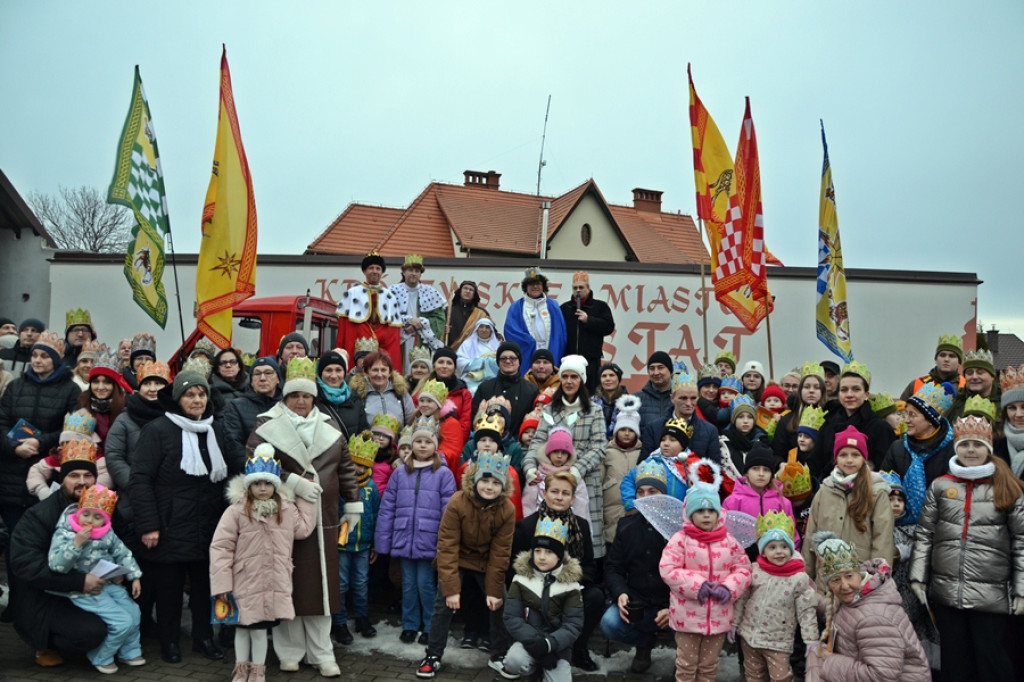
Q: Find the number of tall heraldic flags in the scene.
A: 5